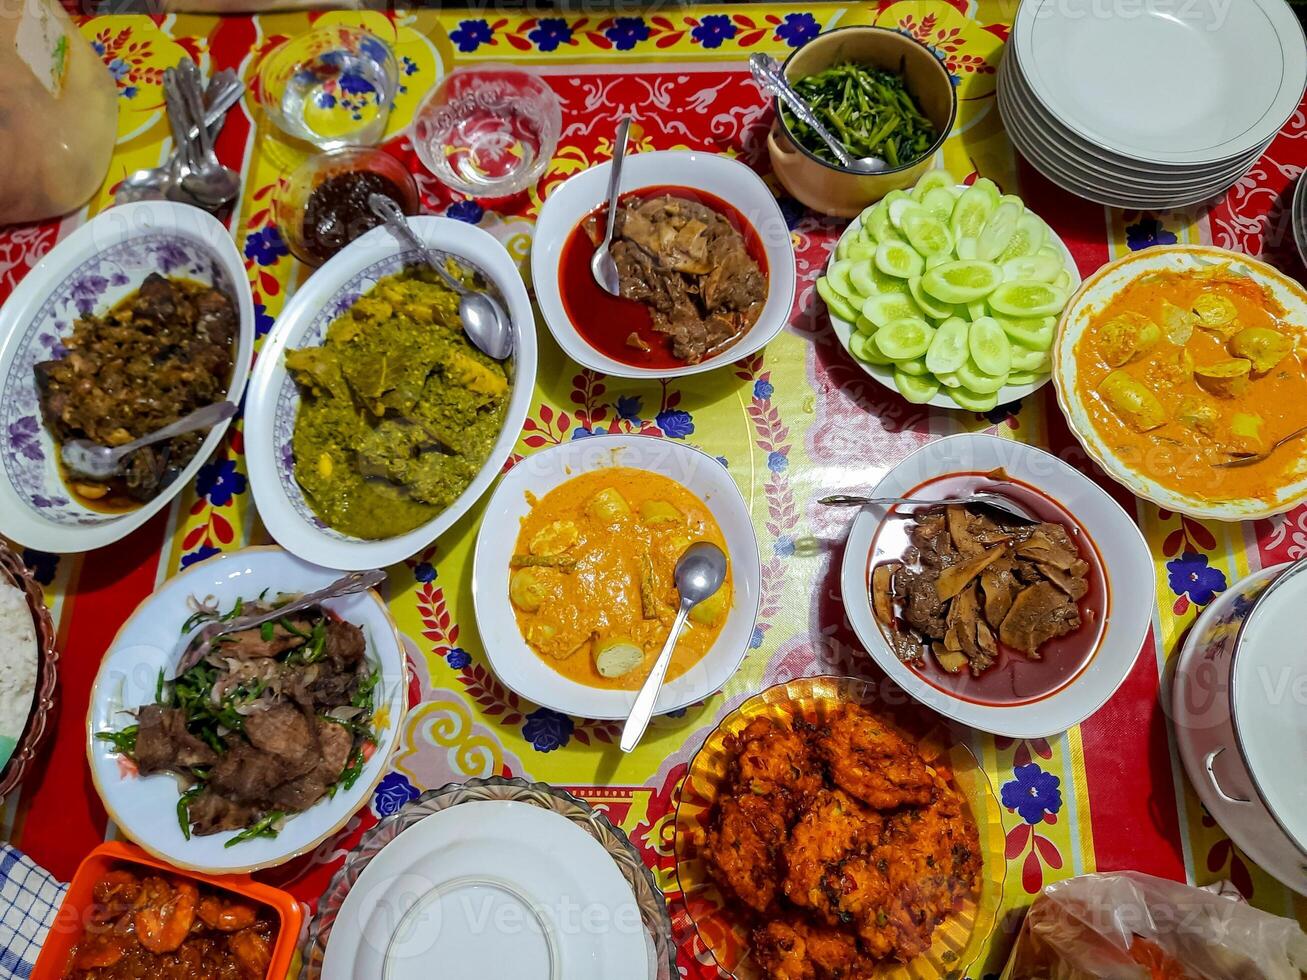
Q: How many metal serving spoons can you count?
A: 8